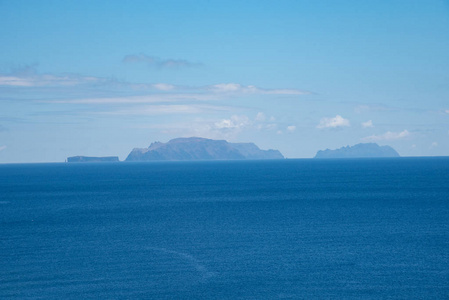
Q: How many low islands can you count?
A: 1